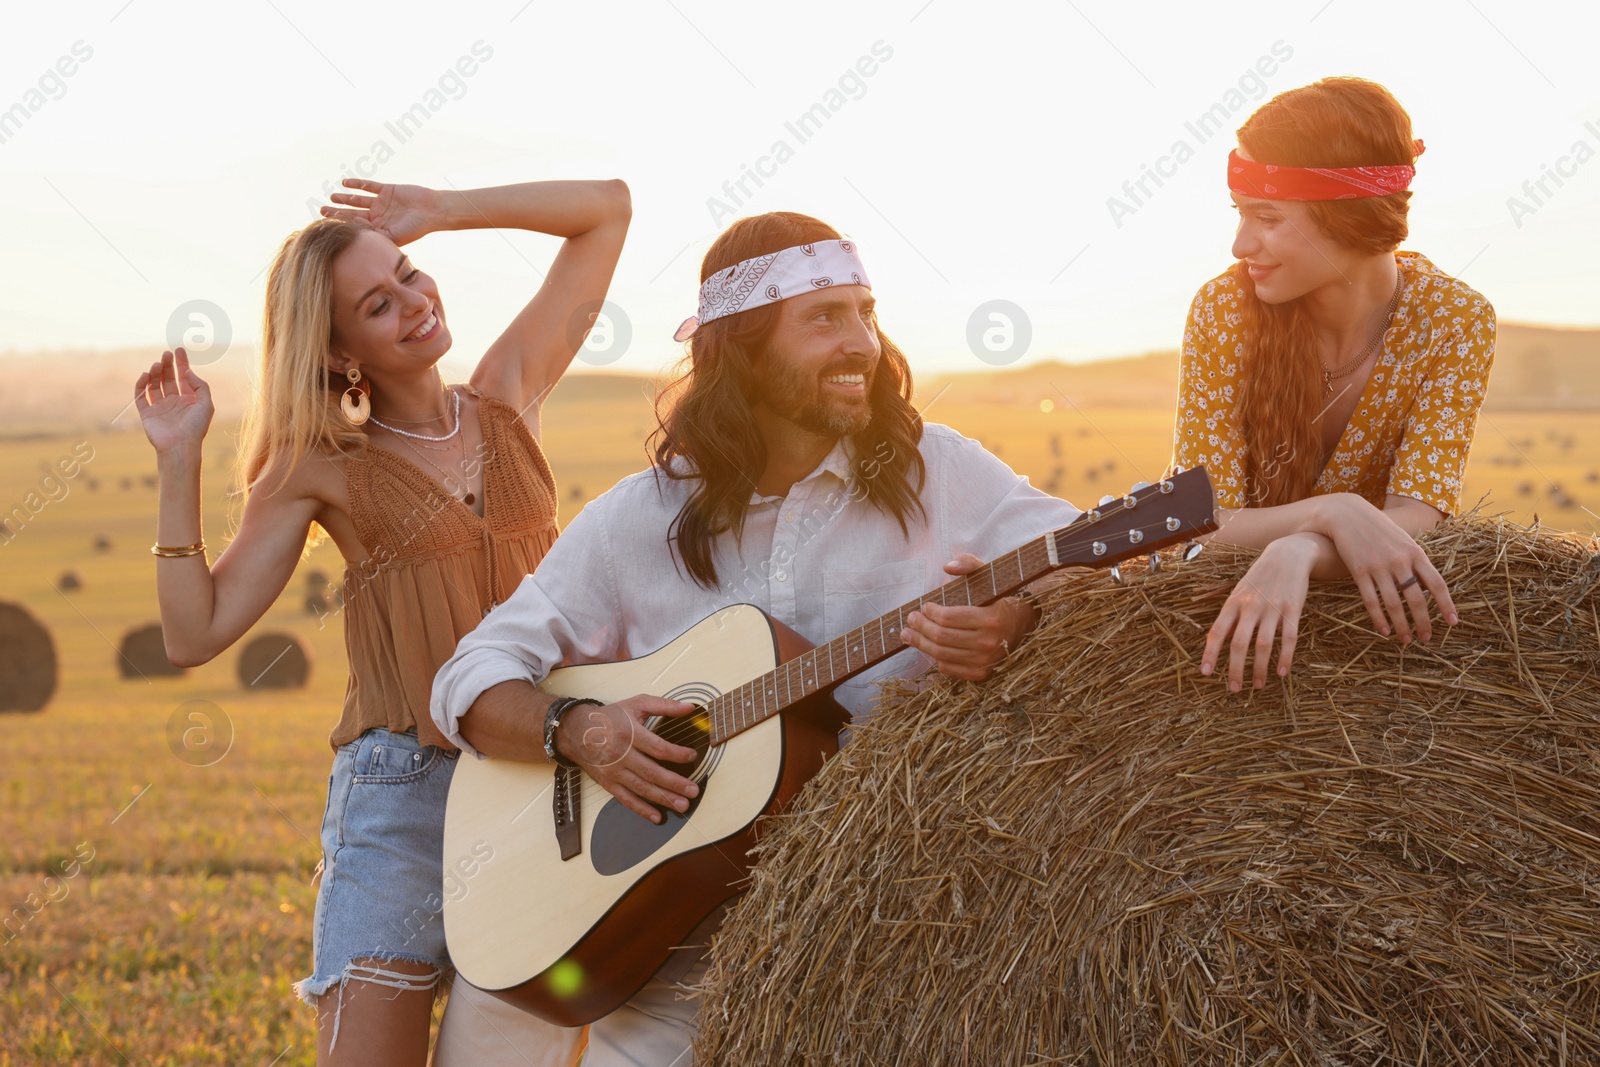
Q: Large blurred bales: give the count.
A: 3